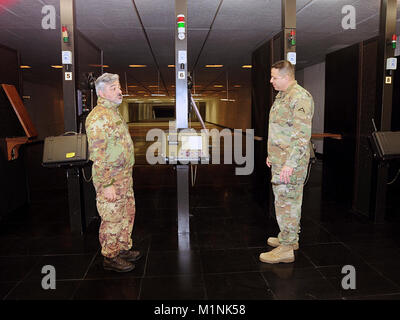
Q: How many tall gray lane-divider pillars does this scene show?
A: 4